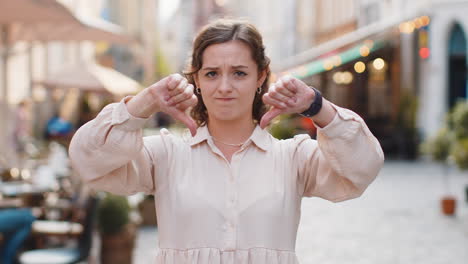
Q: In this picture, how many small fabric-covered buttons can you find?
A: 3